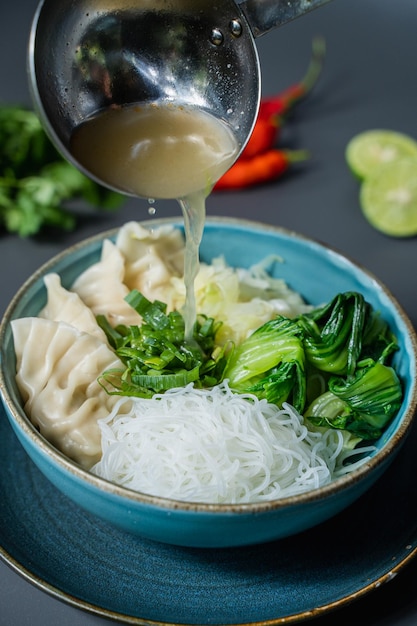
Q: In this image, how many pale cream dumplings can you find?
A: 4